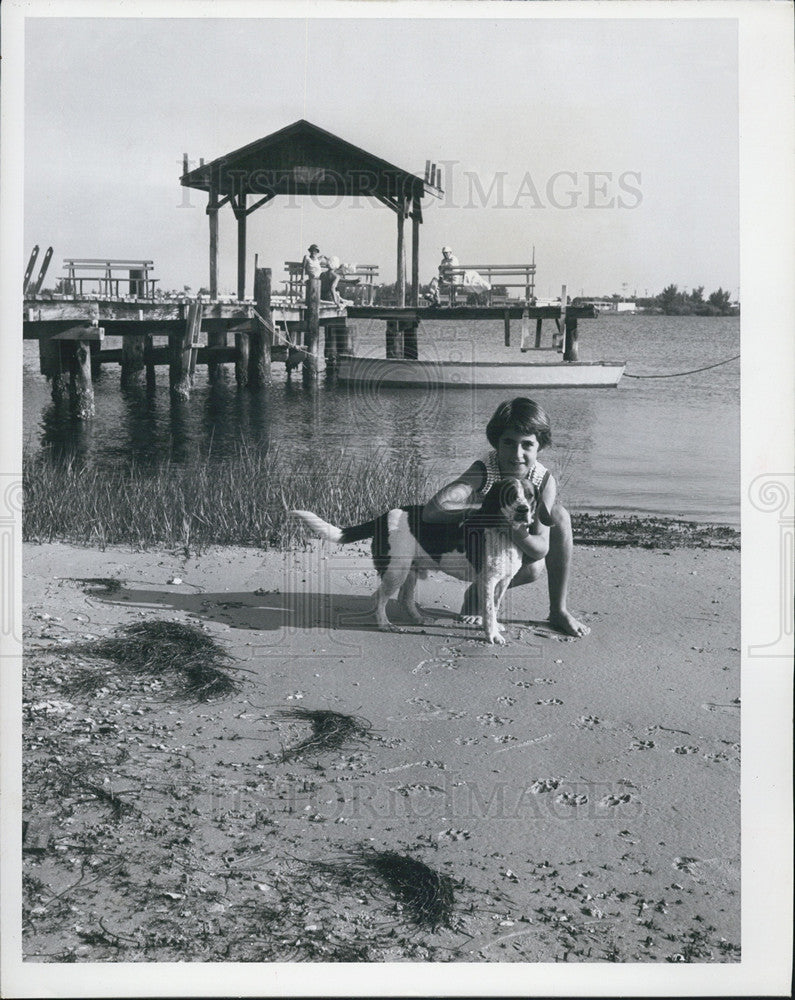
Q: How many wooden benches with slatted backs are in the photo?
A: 3